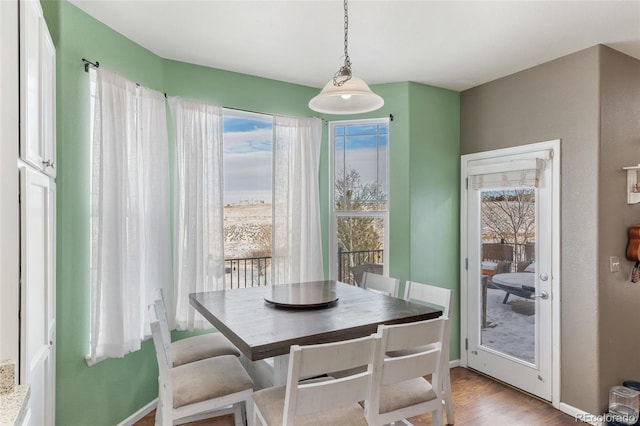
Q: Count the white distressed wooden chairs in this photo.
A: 6